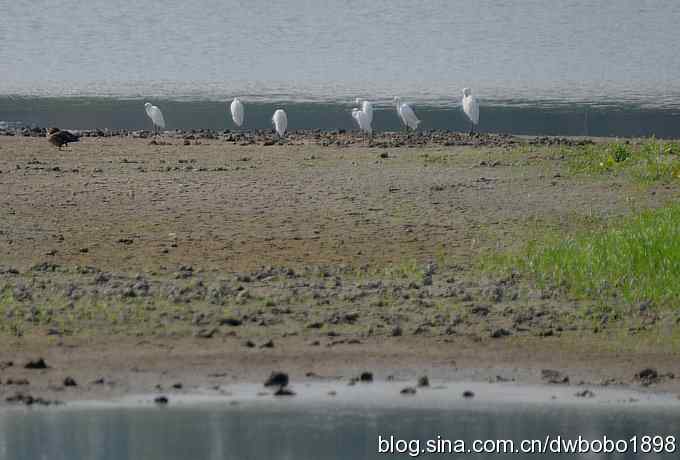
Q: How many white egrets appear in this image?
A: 7